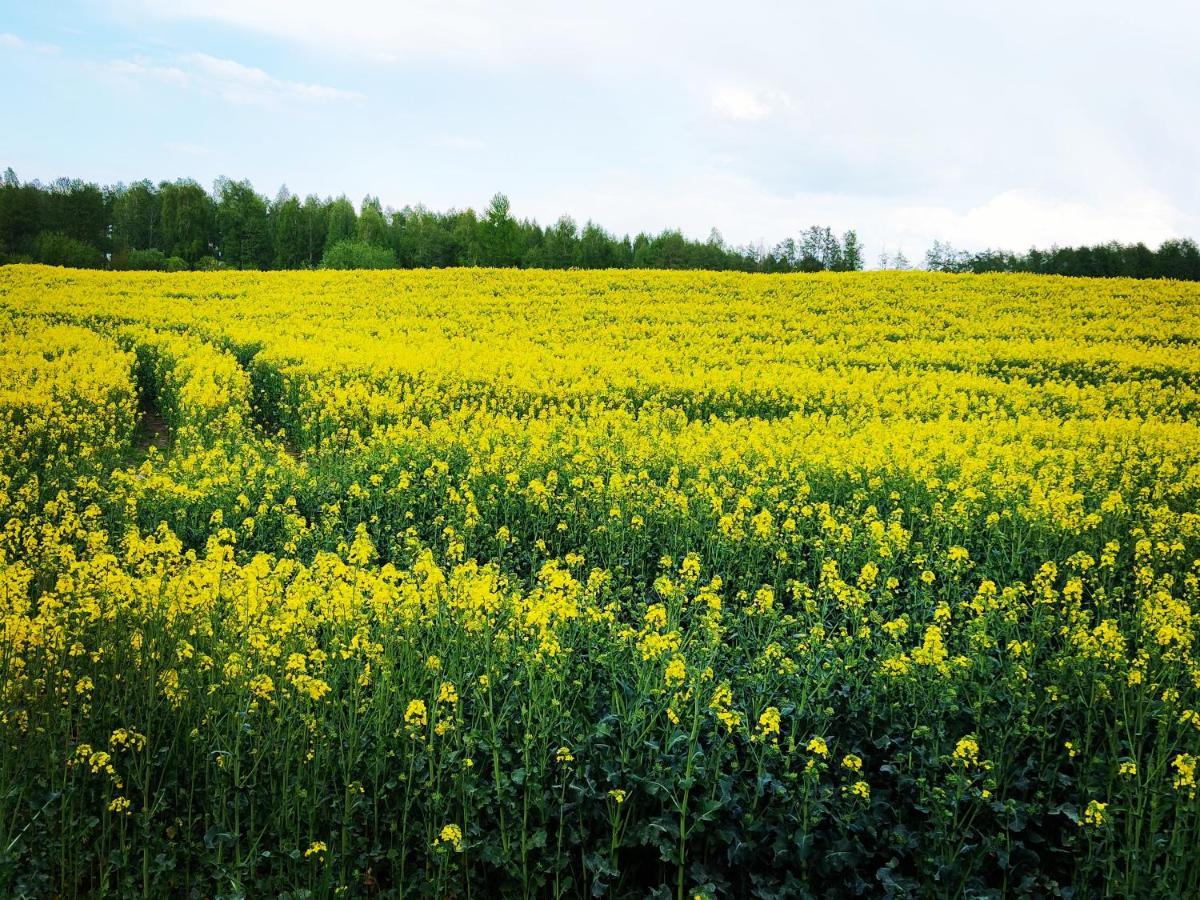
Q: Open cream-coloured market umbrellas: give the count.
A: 0